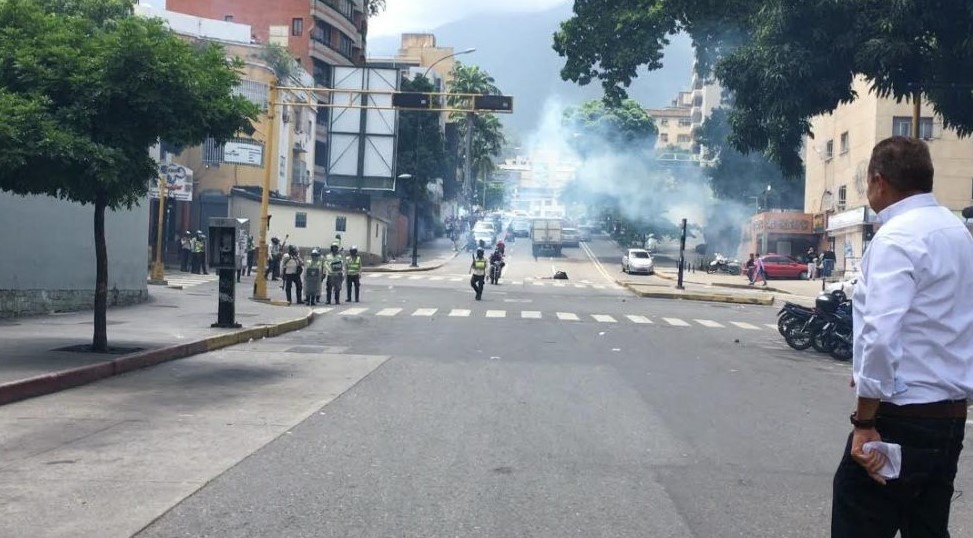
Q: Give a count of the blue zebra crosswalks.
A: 0